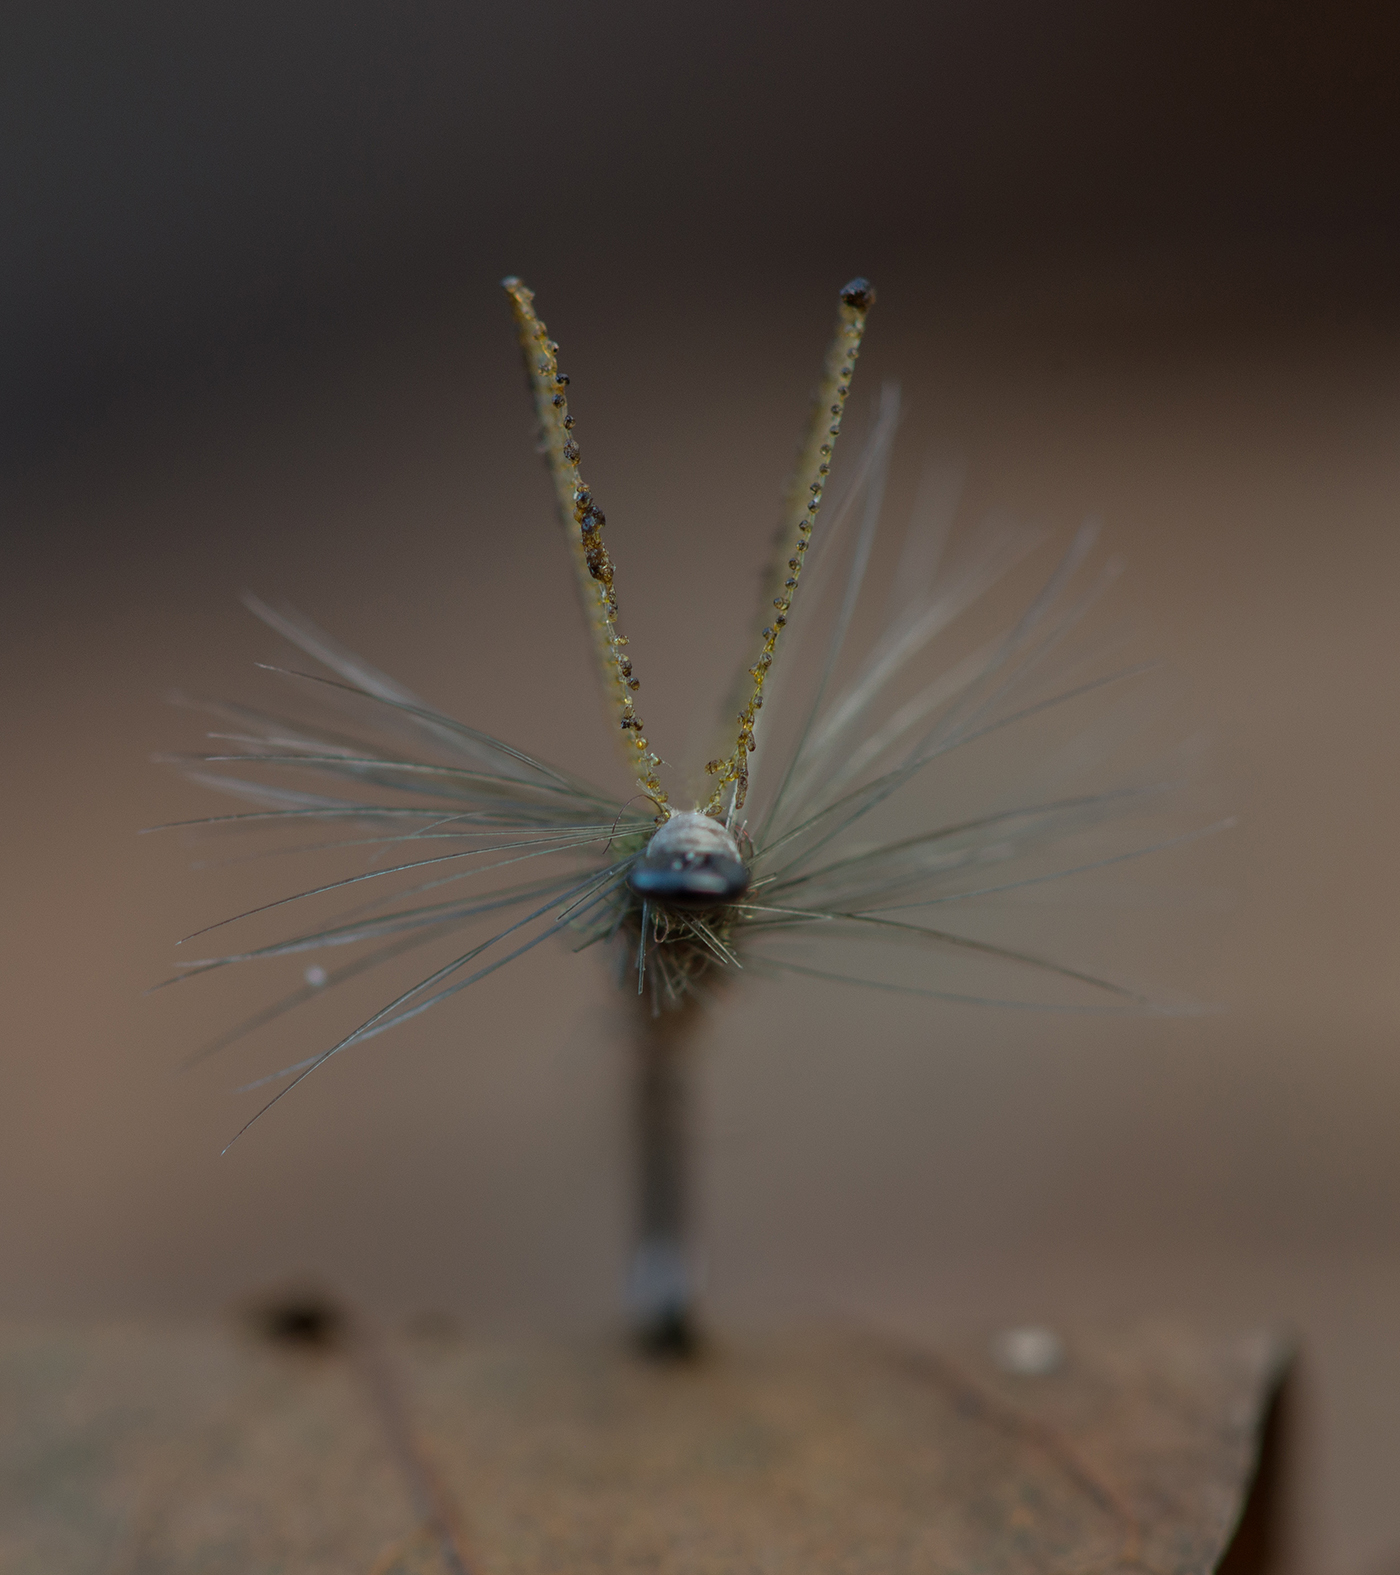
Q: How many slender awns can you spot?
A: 2